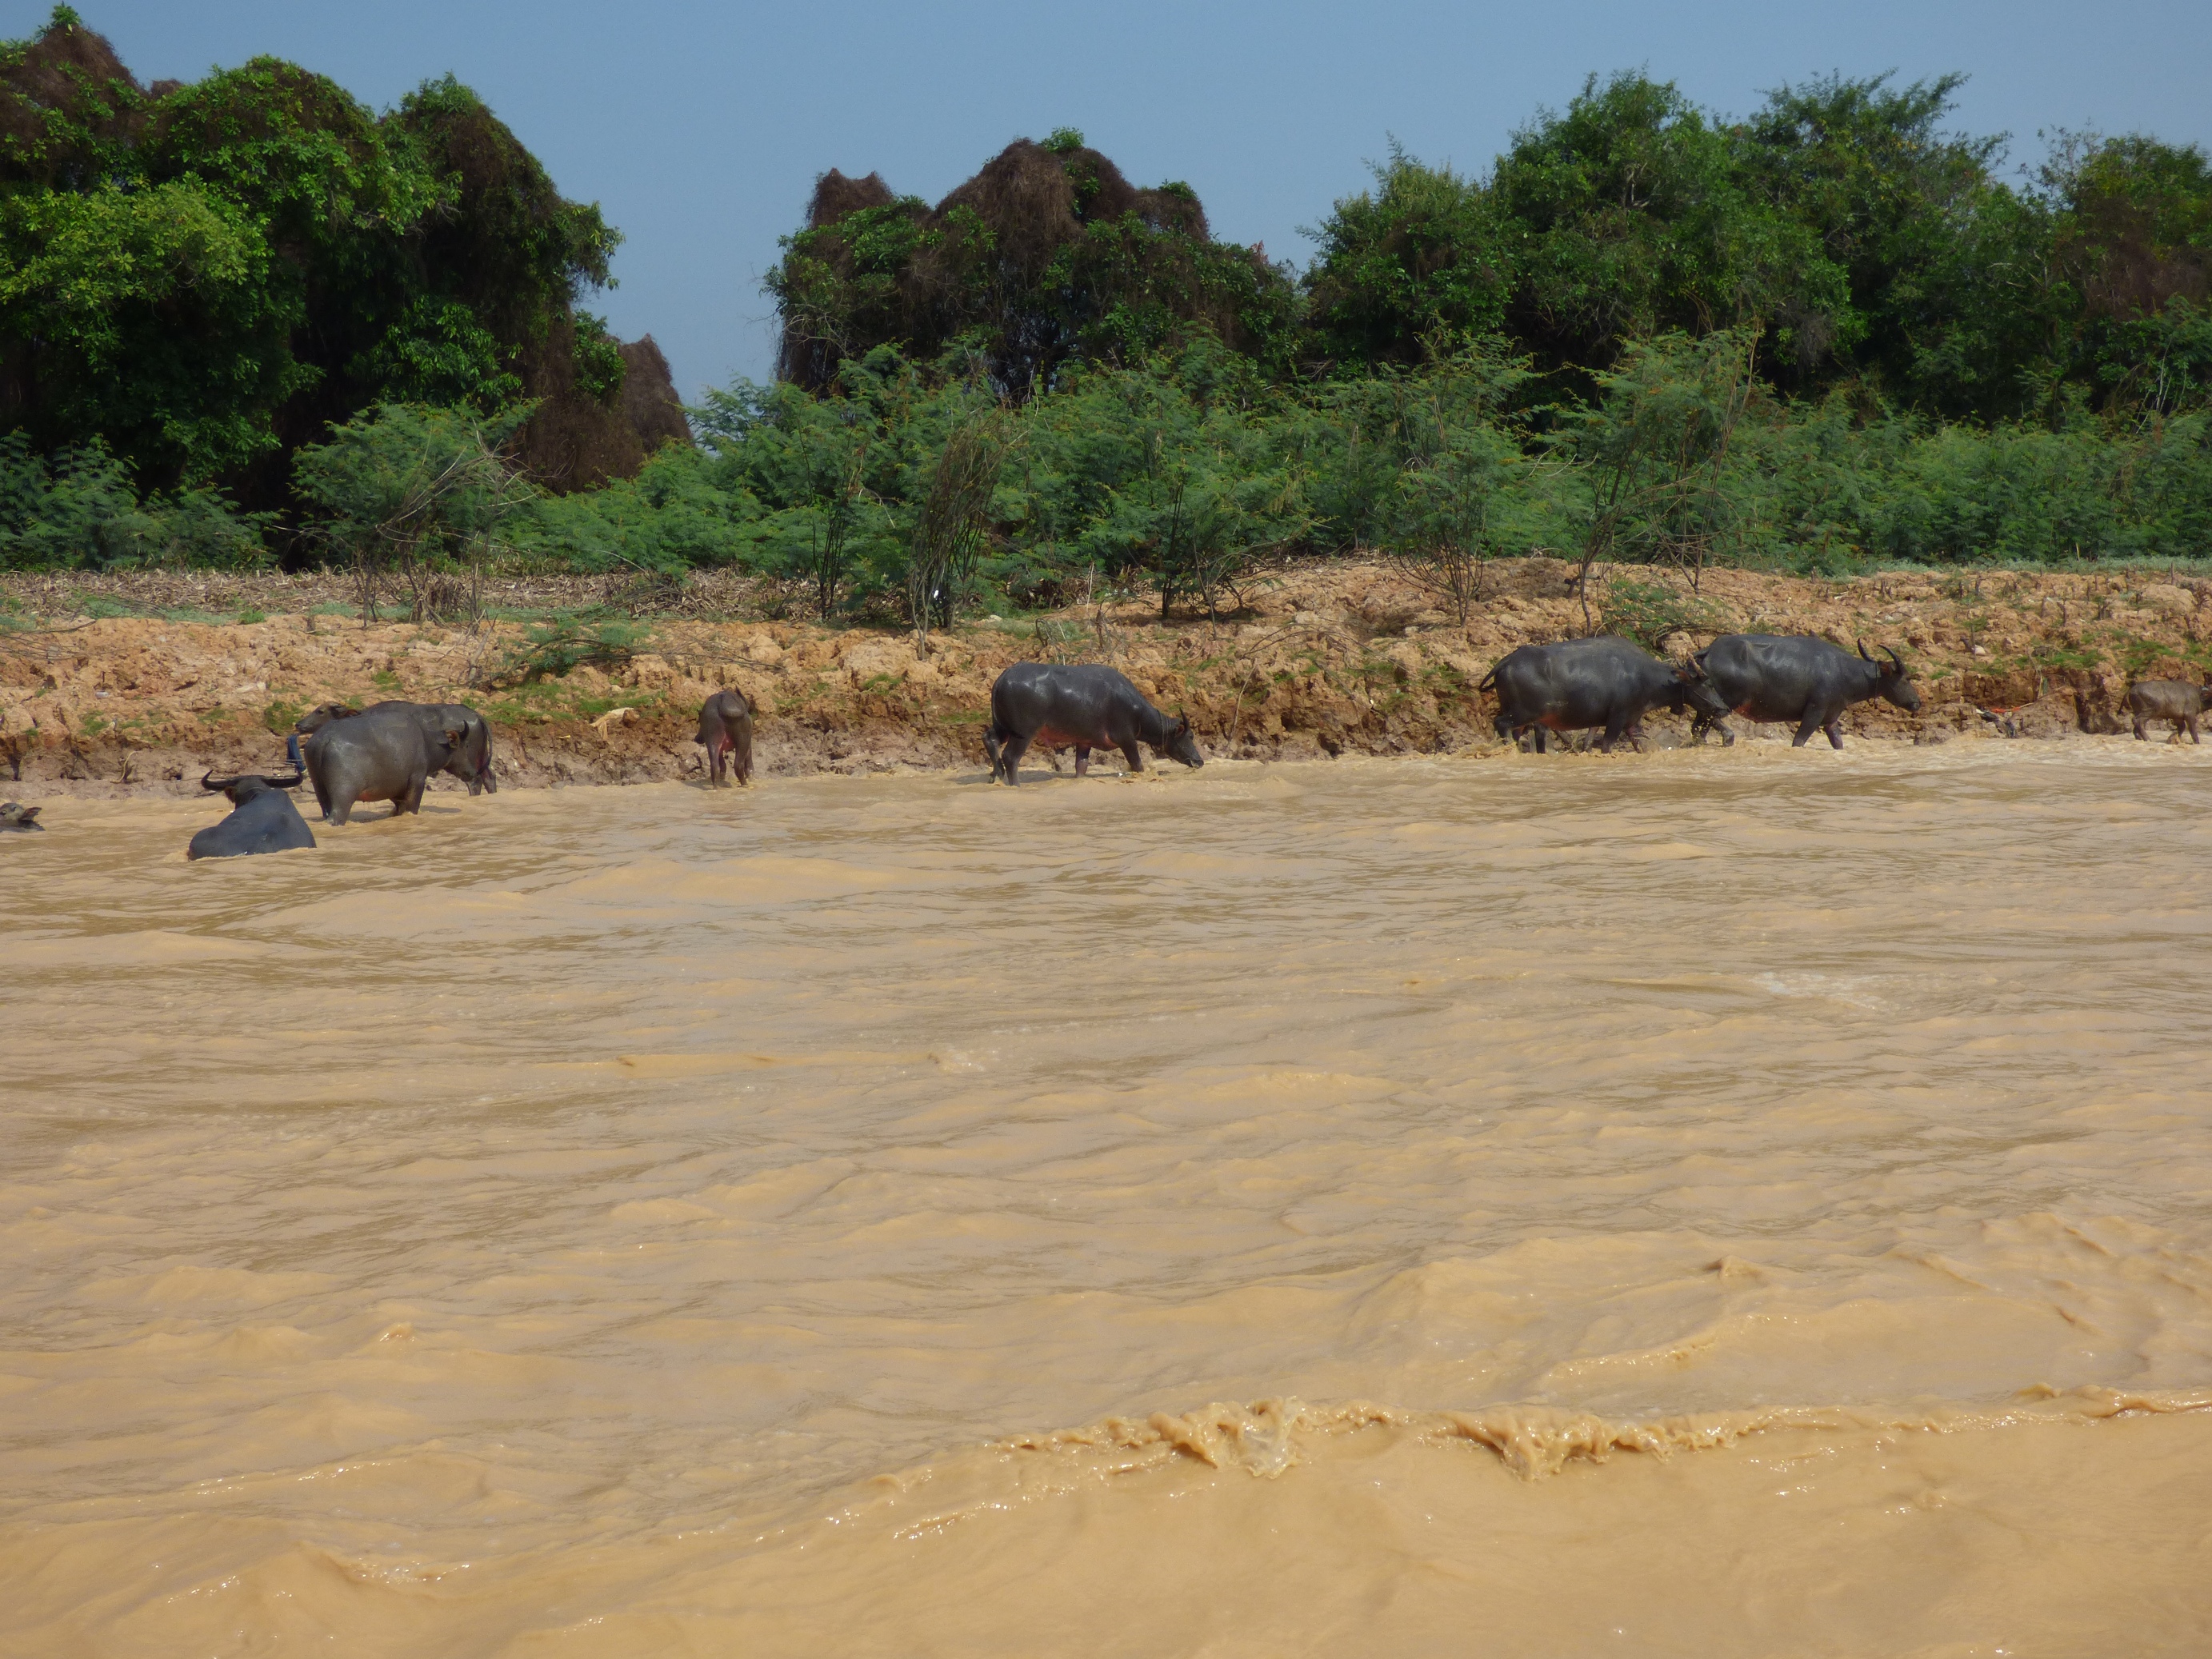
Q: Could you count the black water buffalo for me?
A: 9